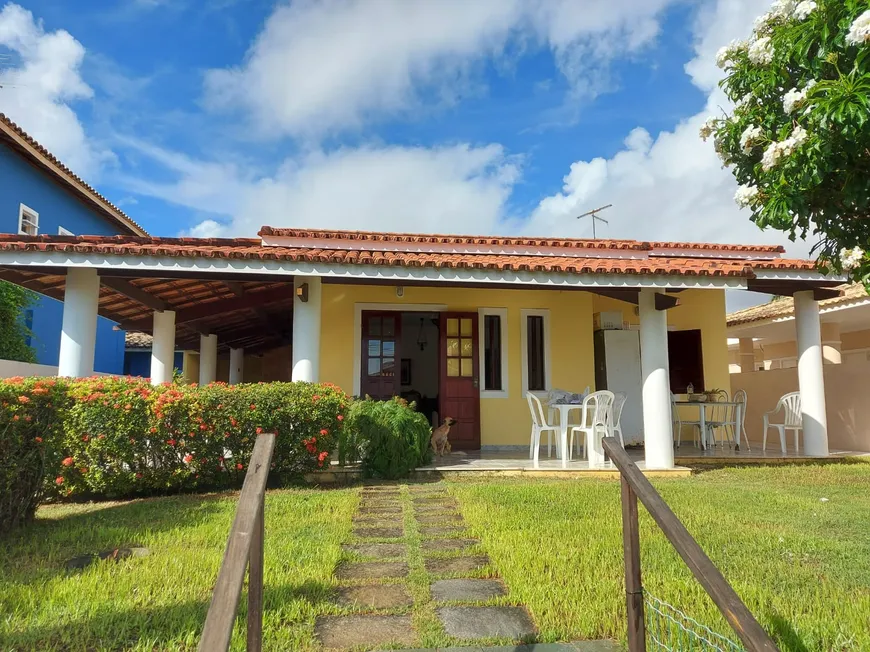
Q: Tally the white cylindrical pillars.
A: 7